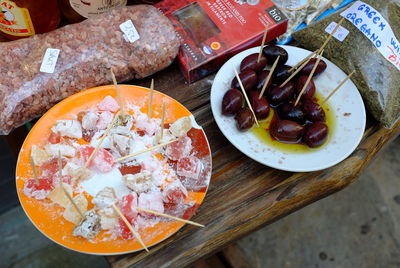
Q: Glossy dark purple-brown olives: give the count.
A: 15